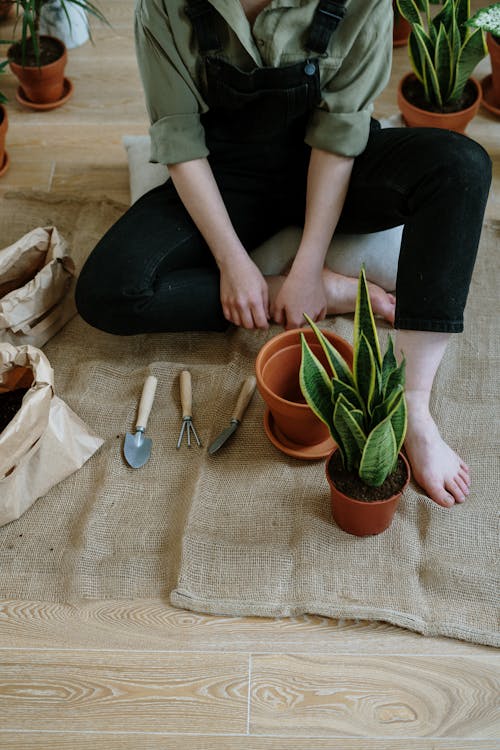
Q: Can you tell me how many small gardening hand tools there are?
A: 3